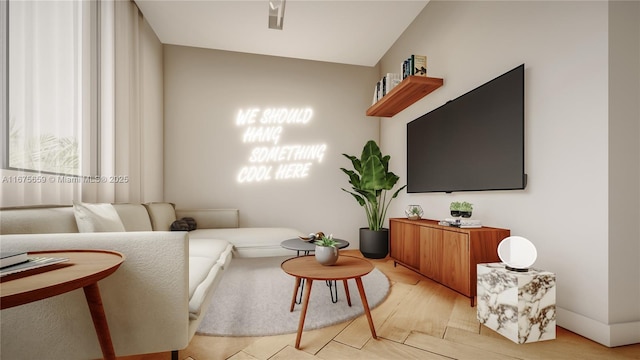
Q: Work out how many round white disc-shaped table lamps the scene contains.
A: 1